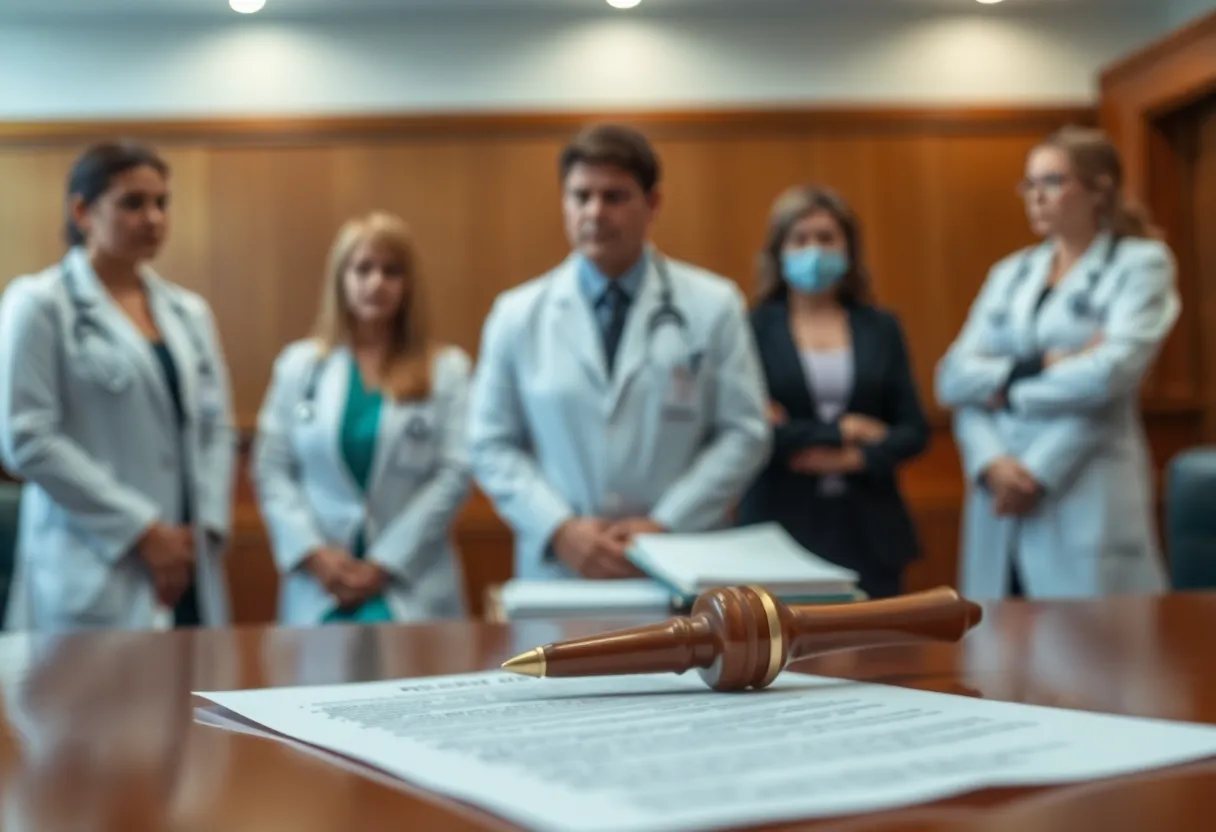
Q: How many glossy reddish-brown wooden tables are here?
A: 1